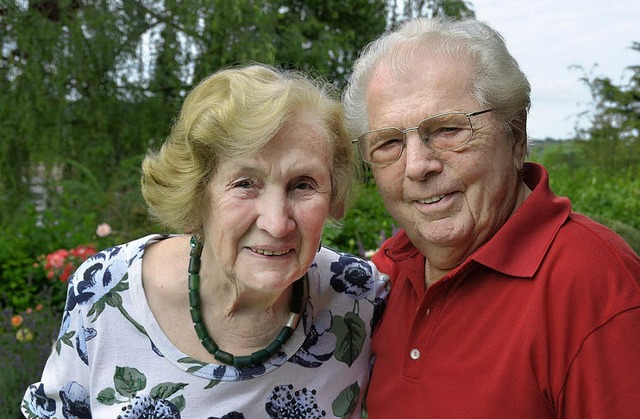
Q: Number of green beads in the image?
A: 14